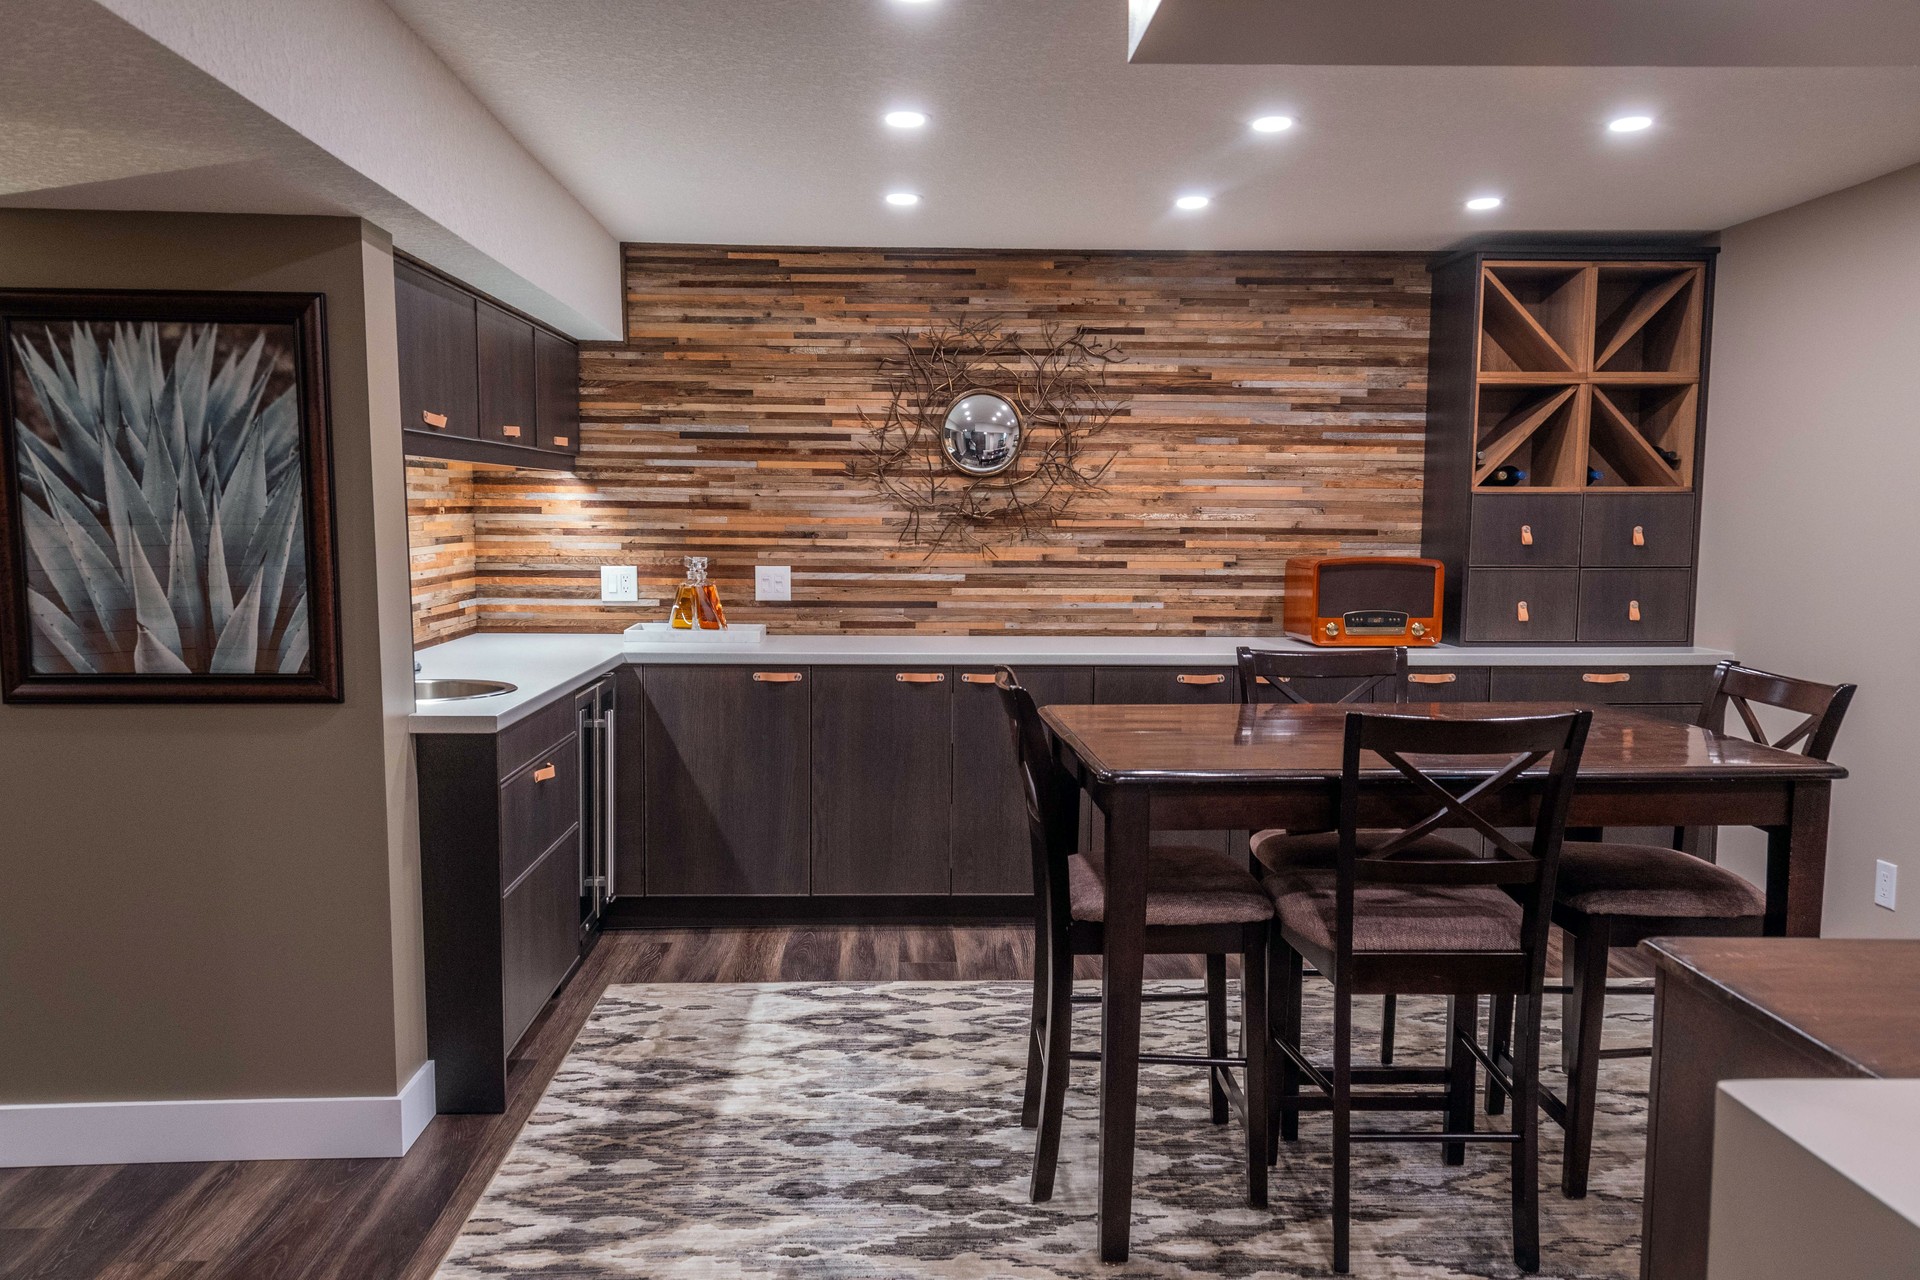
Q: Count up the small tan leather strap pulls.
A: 15